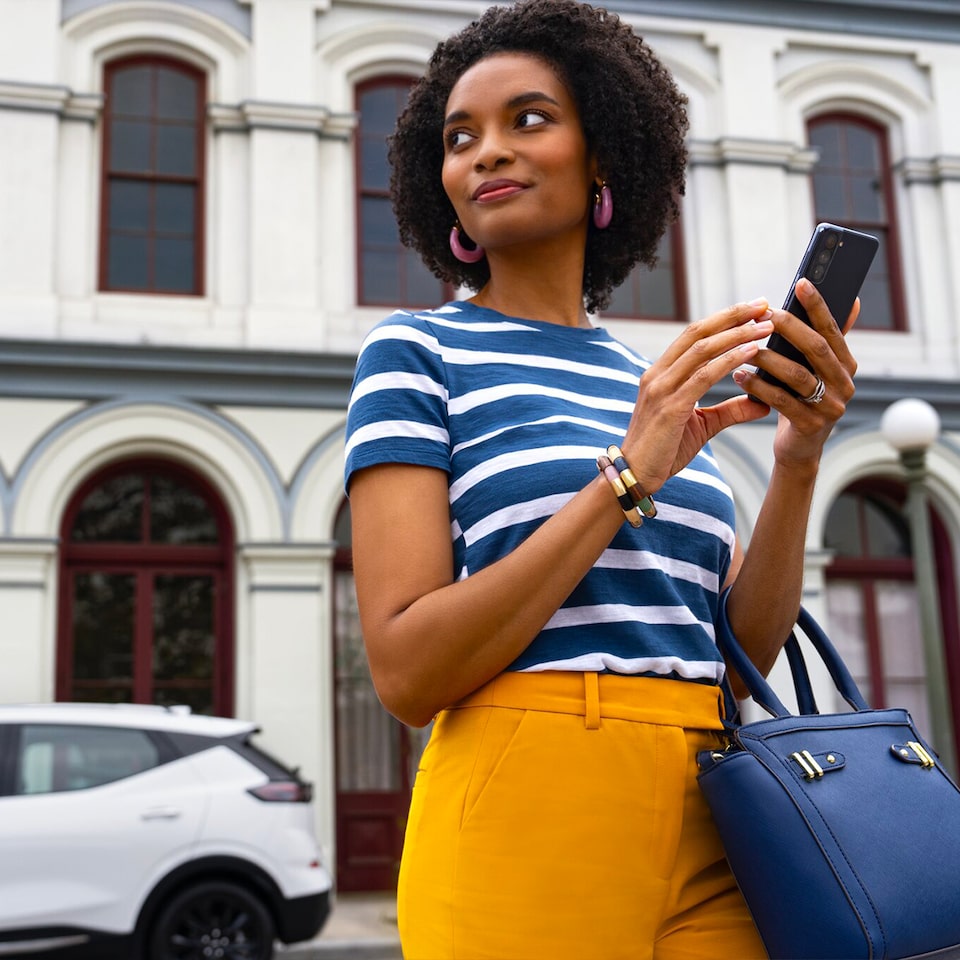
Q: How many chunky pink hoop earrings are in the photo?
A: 2